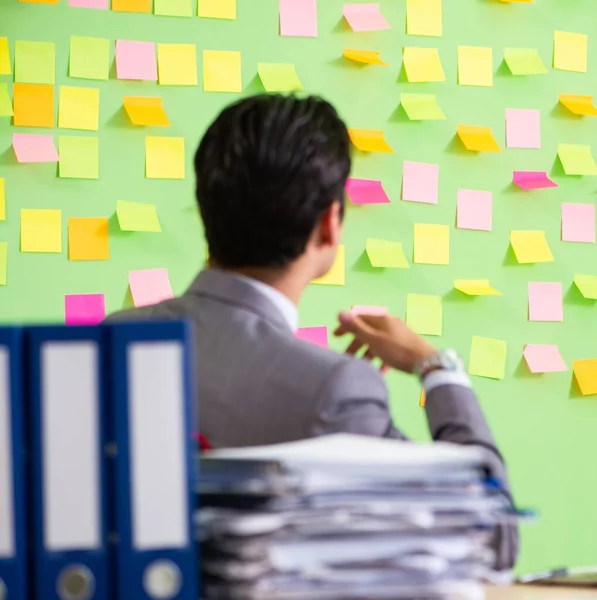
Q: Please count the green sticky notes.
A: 15